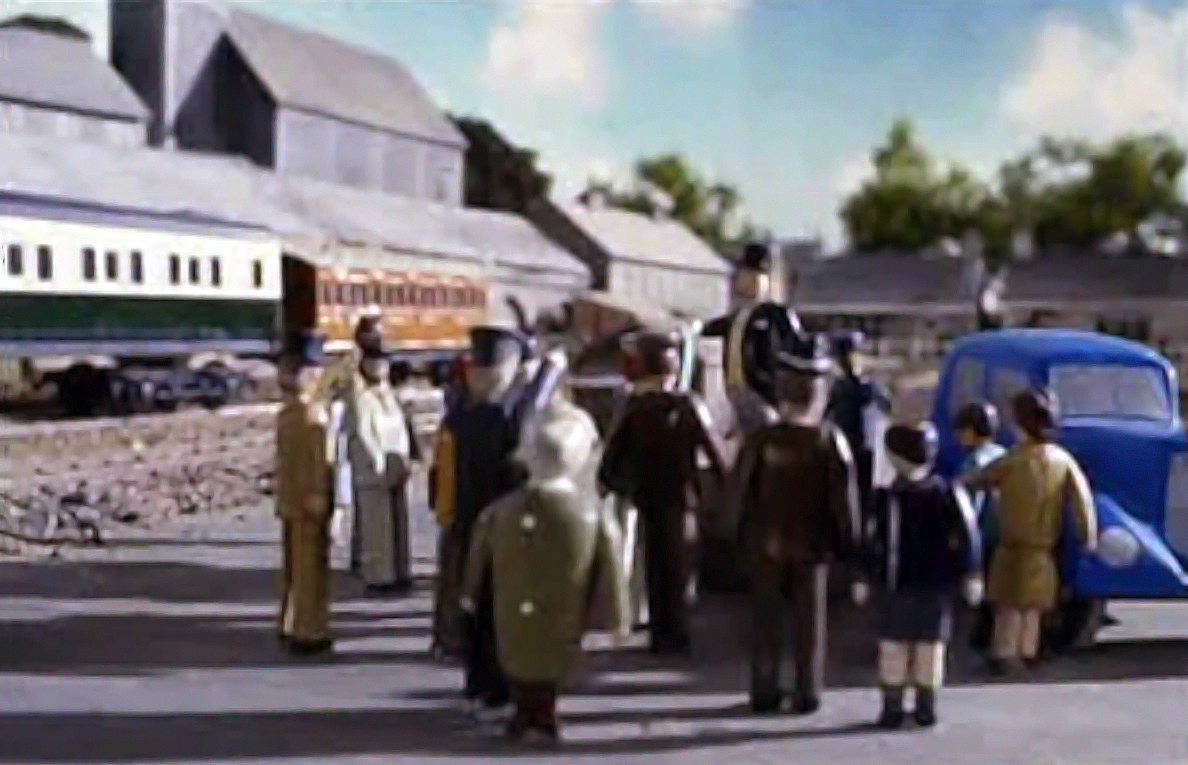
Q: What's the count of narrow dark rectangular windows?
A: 9